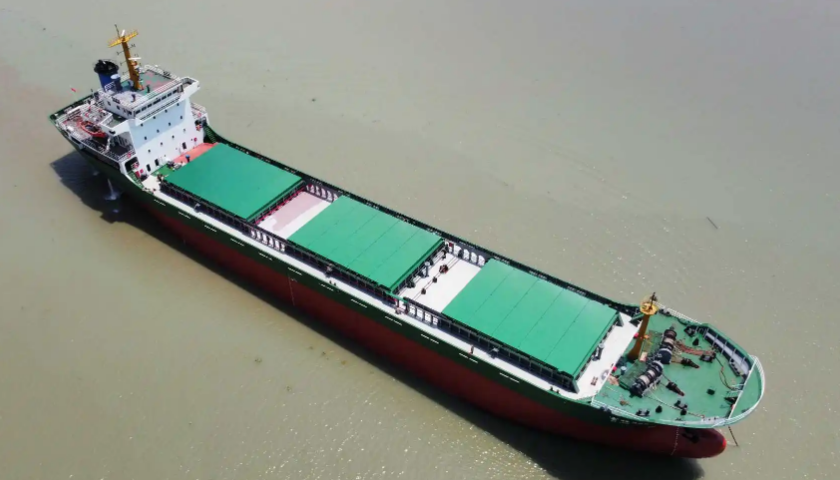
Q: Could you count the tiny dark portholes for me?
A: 12